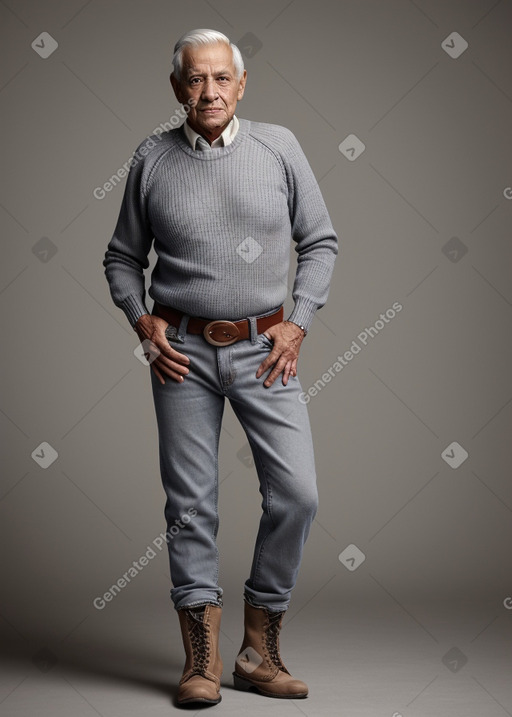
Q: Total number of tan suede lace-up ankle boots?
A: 2